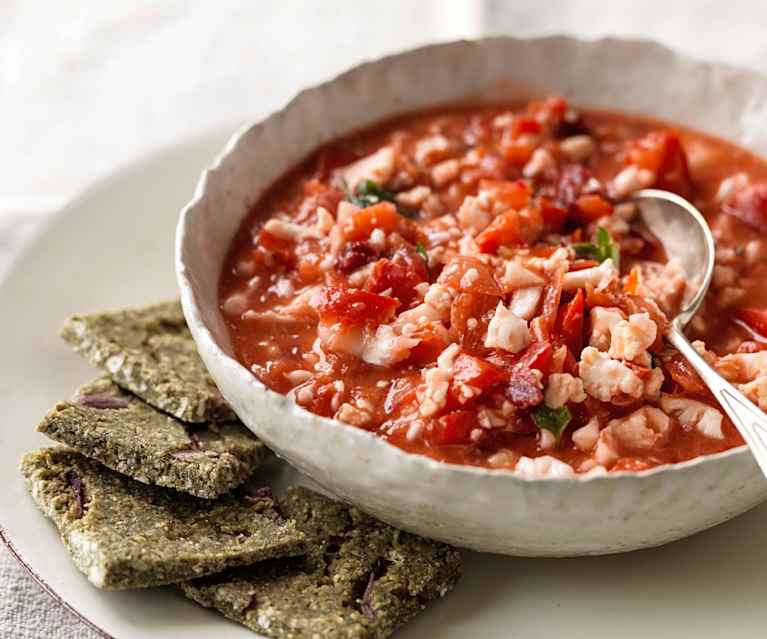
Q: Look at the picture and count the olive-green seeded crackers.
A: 4